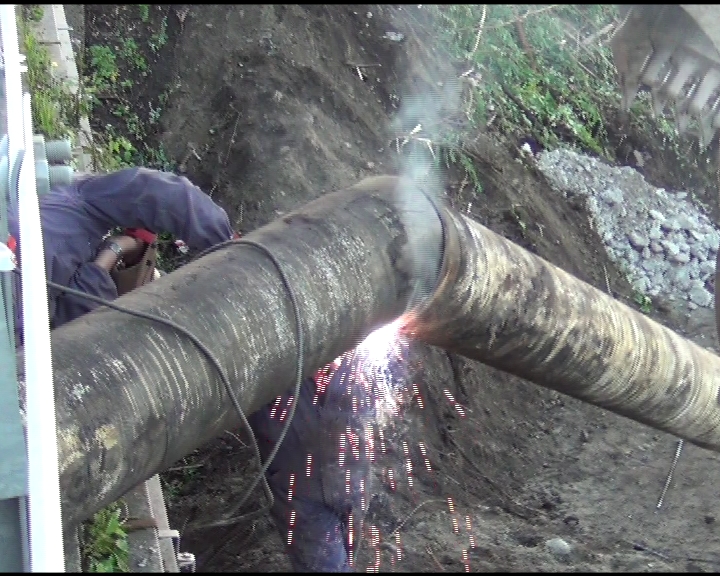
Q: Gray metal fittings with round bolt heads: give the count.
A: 2